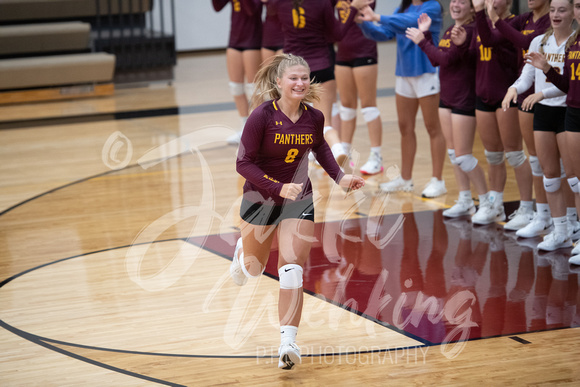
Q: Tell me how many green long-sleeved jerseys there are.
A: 0